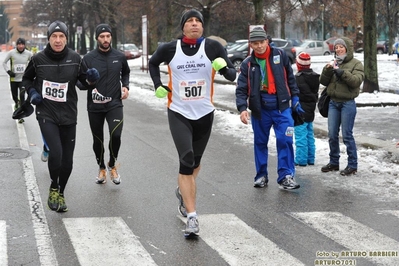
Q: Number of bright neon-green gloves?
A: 2